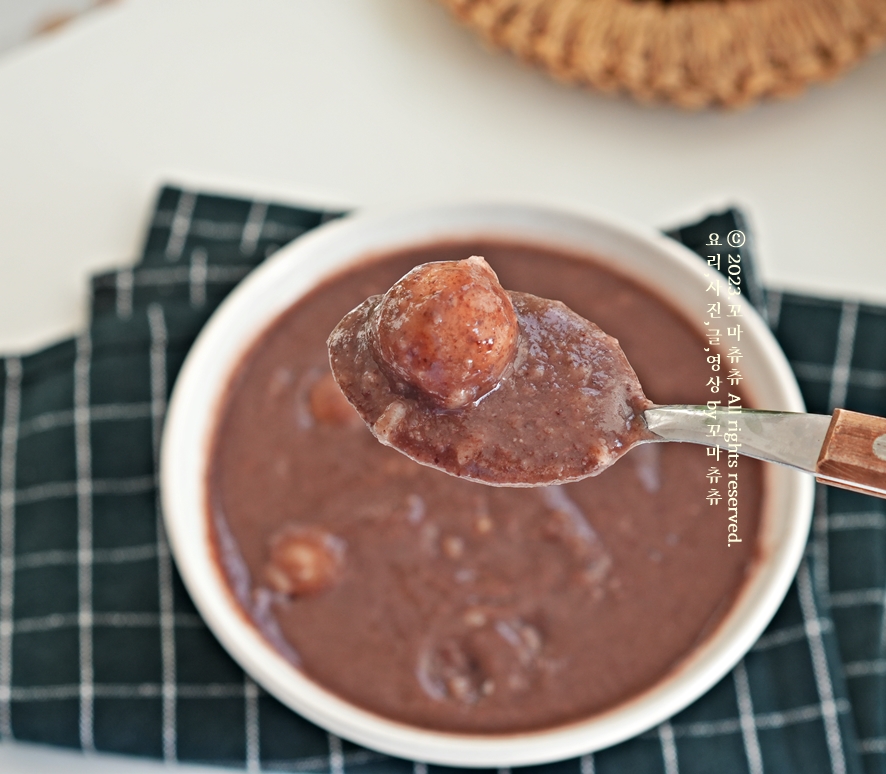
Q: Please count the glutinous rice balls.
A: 3